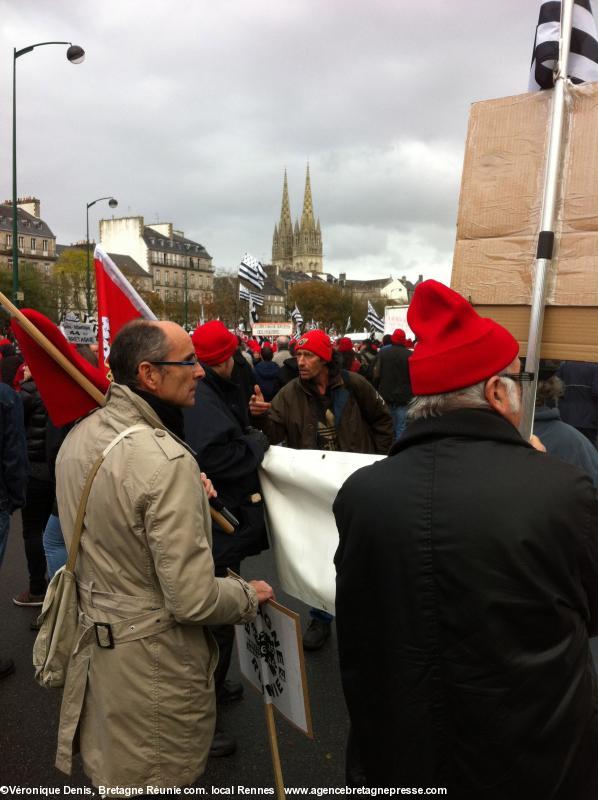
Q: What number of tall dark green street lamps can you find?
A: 2